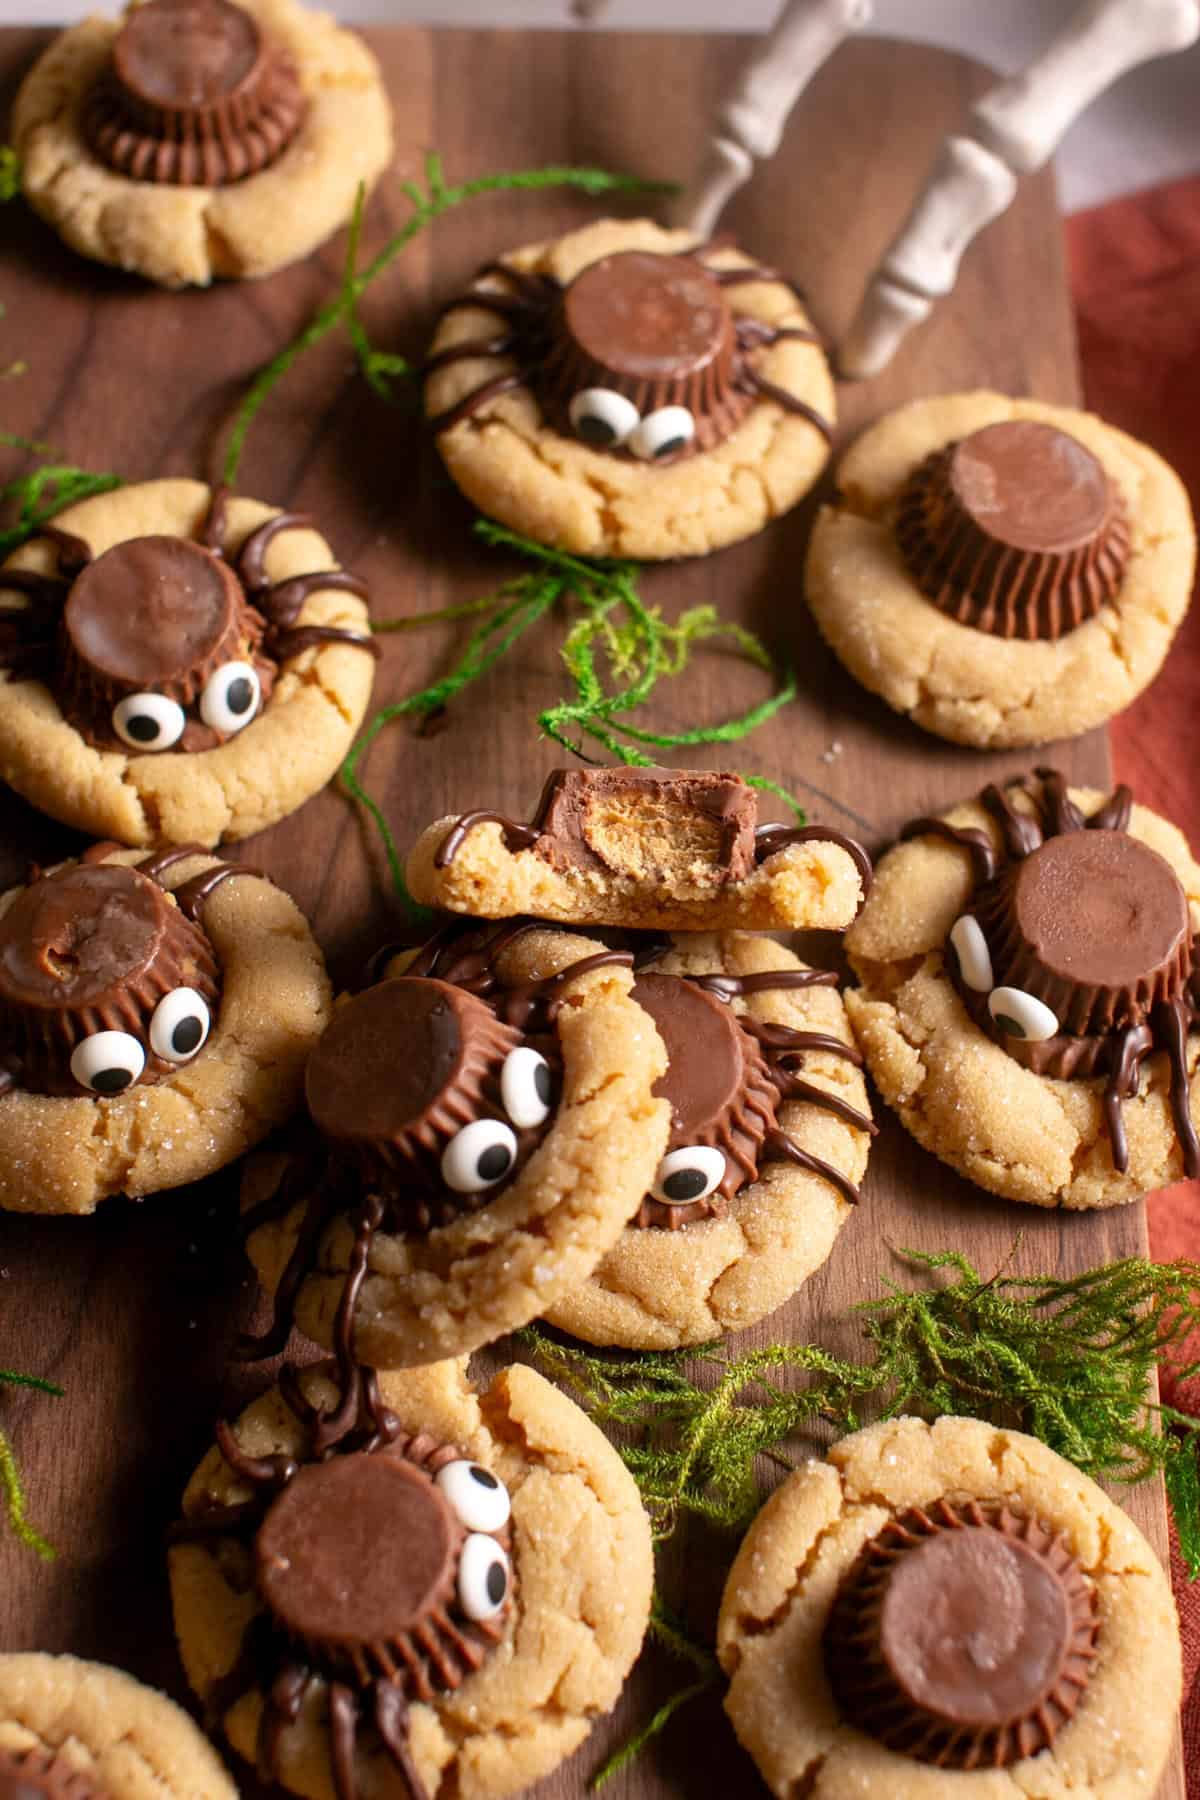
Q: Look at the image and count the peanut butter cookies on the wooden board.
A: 12